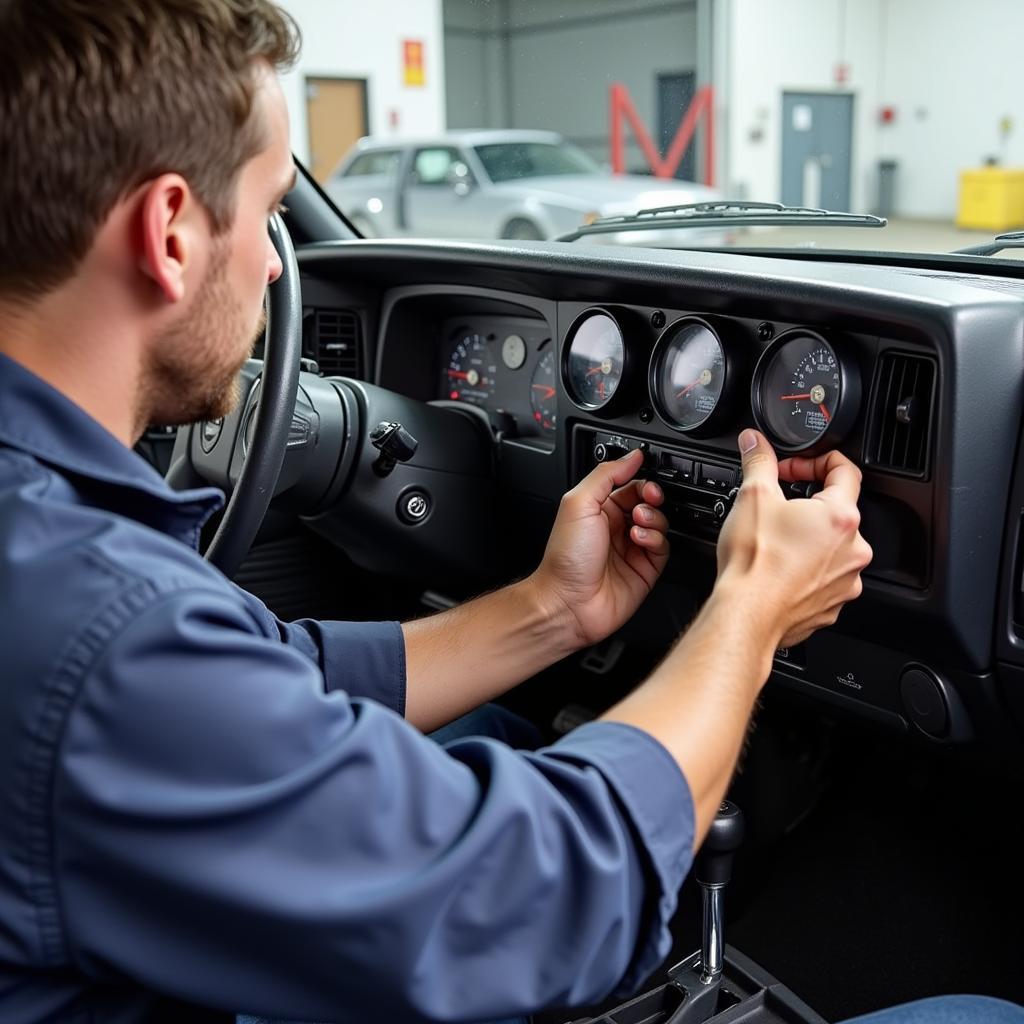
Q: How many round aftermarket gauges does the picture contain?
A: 3